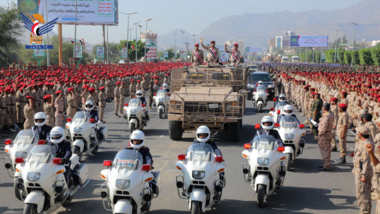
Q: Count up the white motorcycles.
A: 11